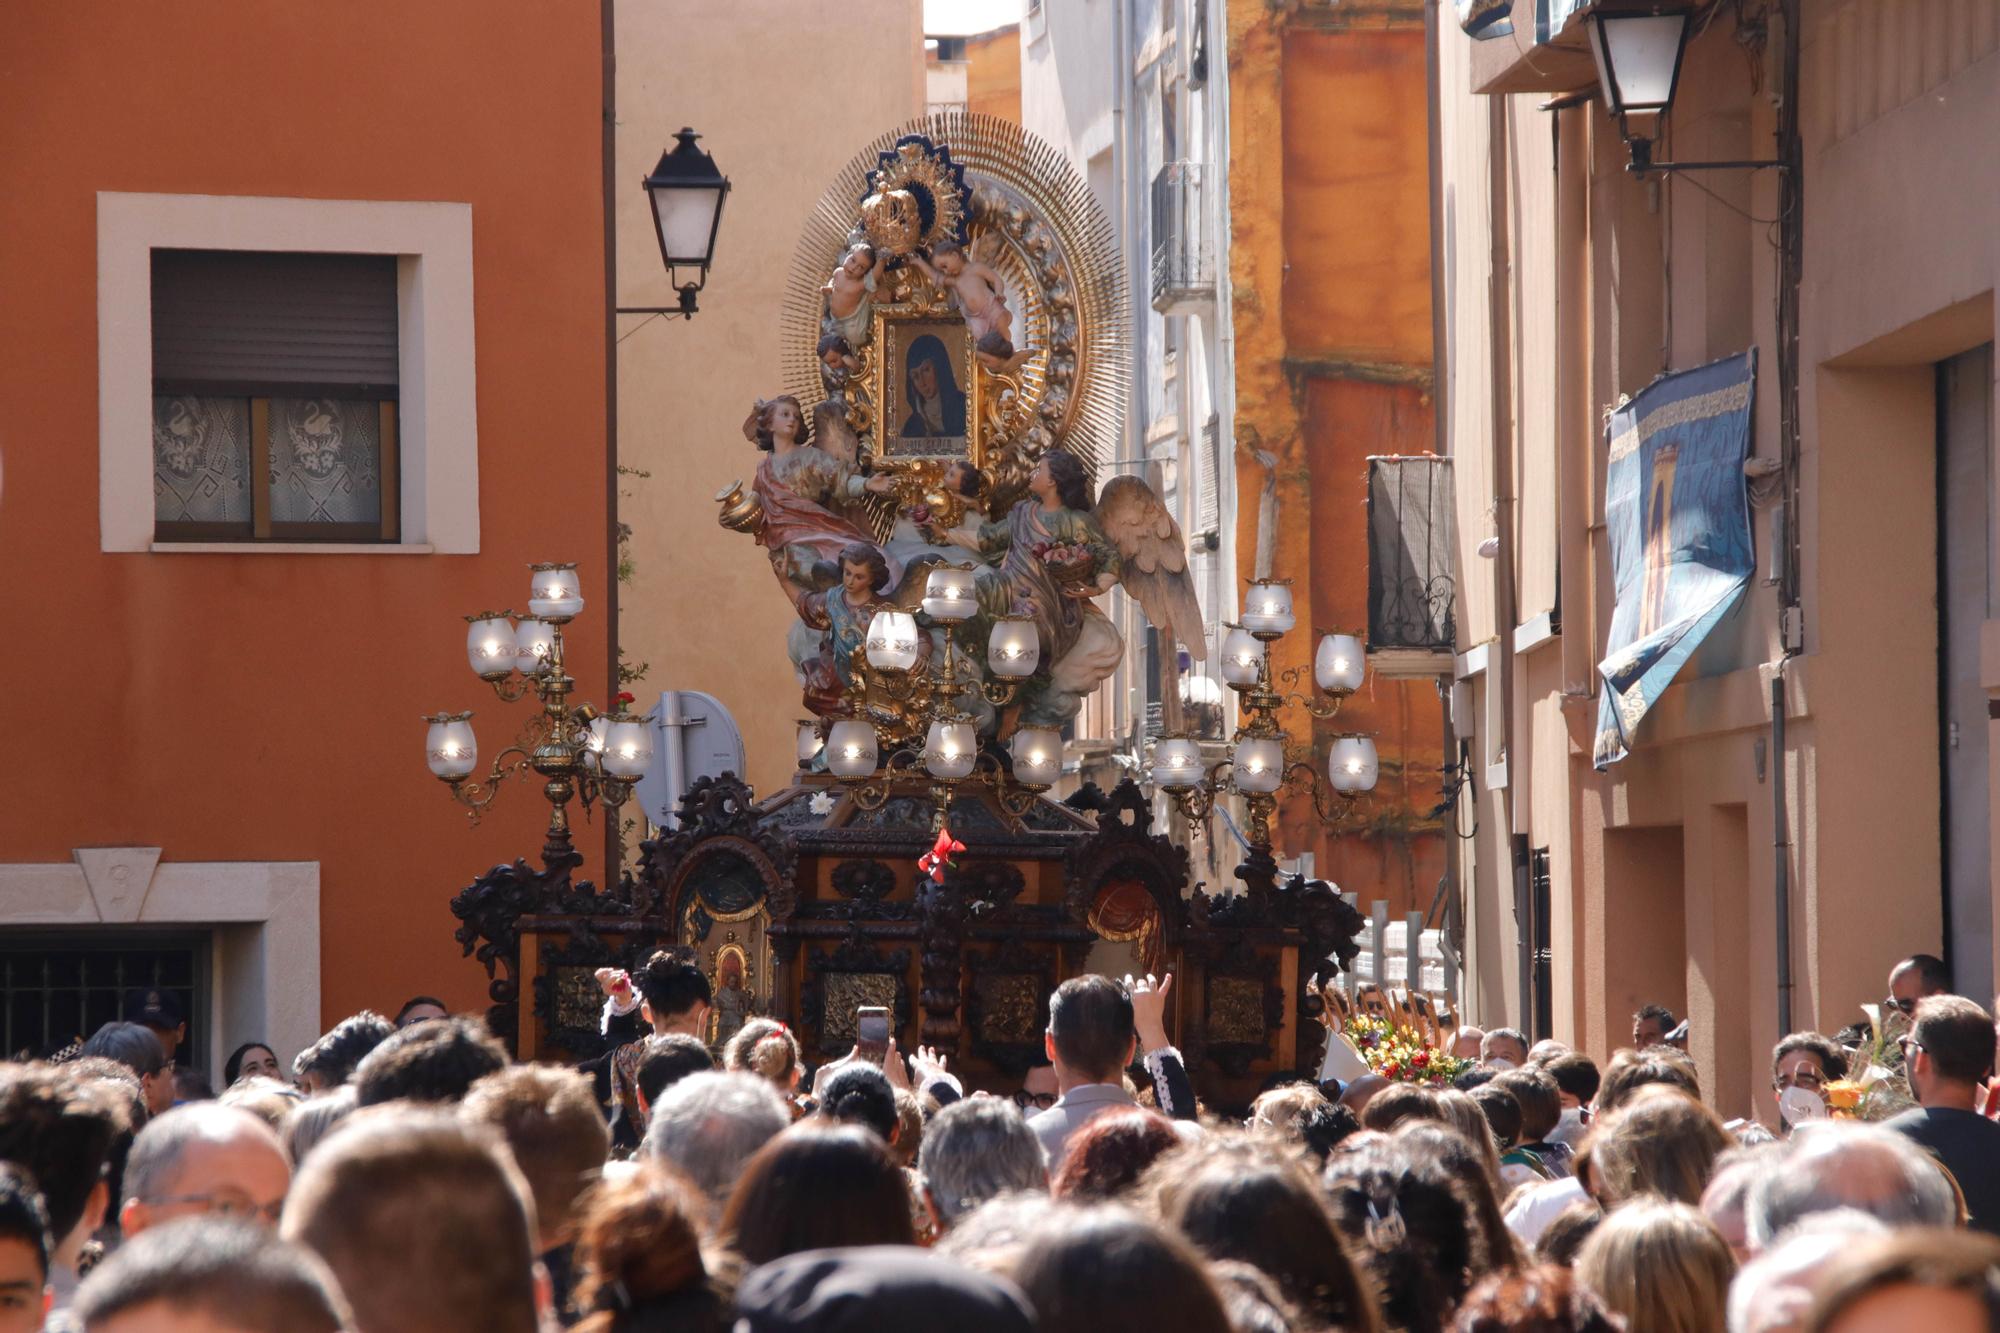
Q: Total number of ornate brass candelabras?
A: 3